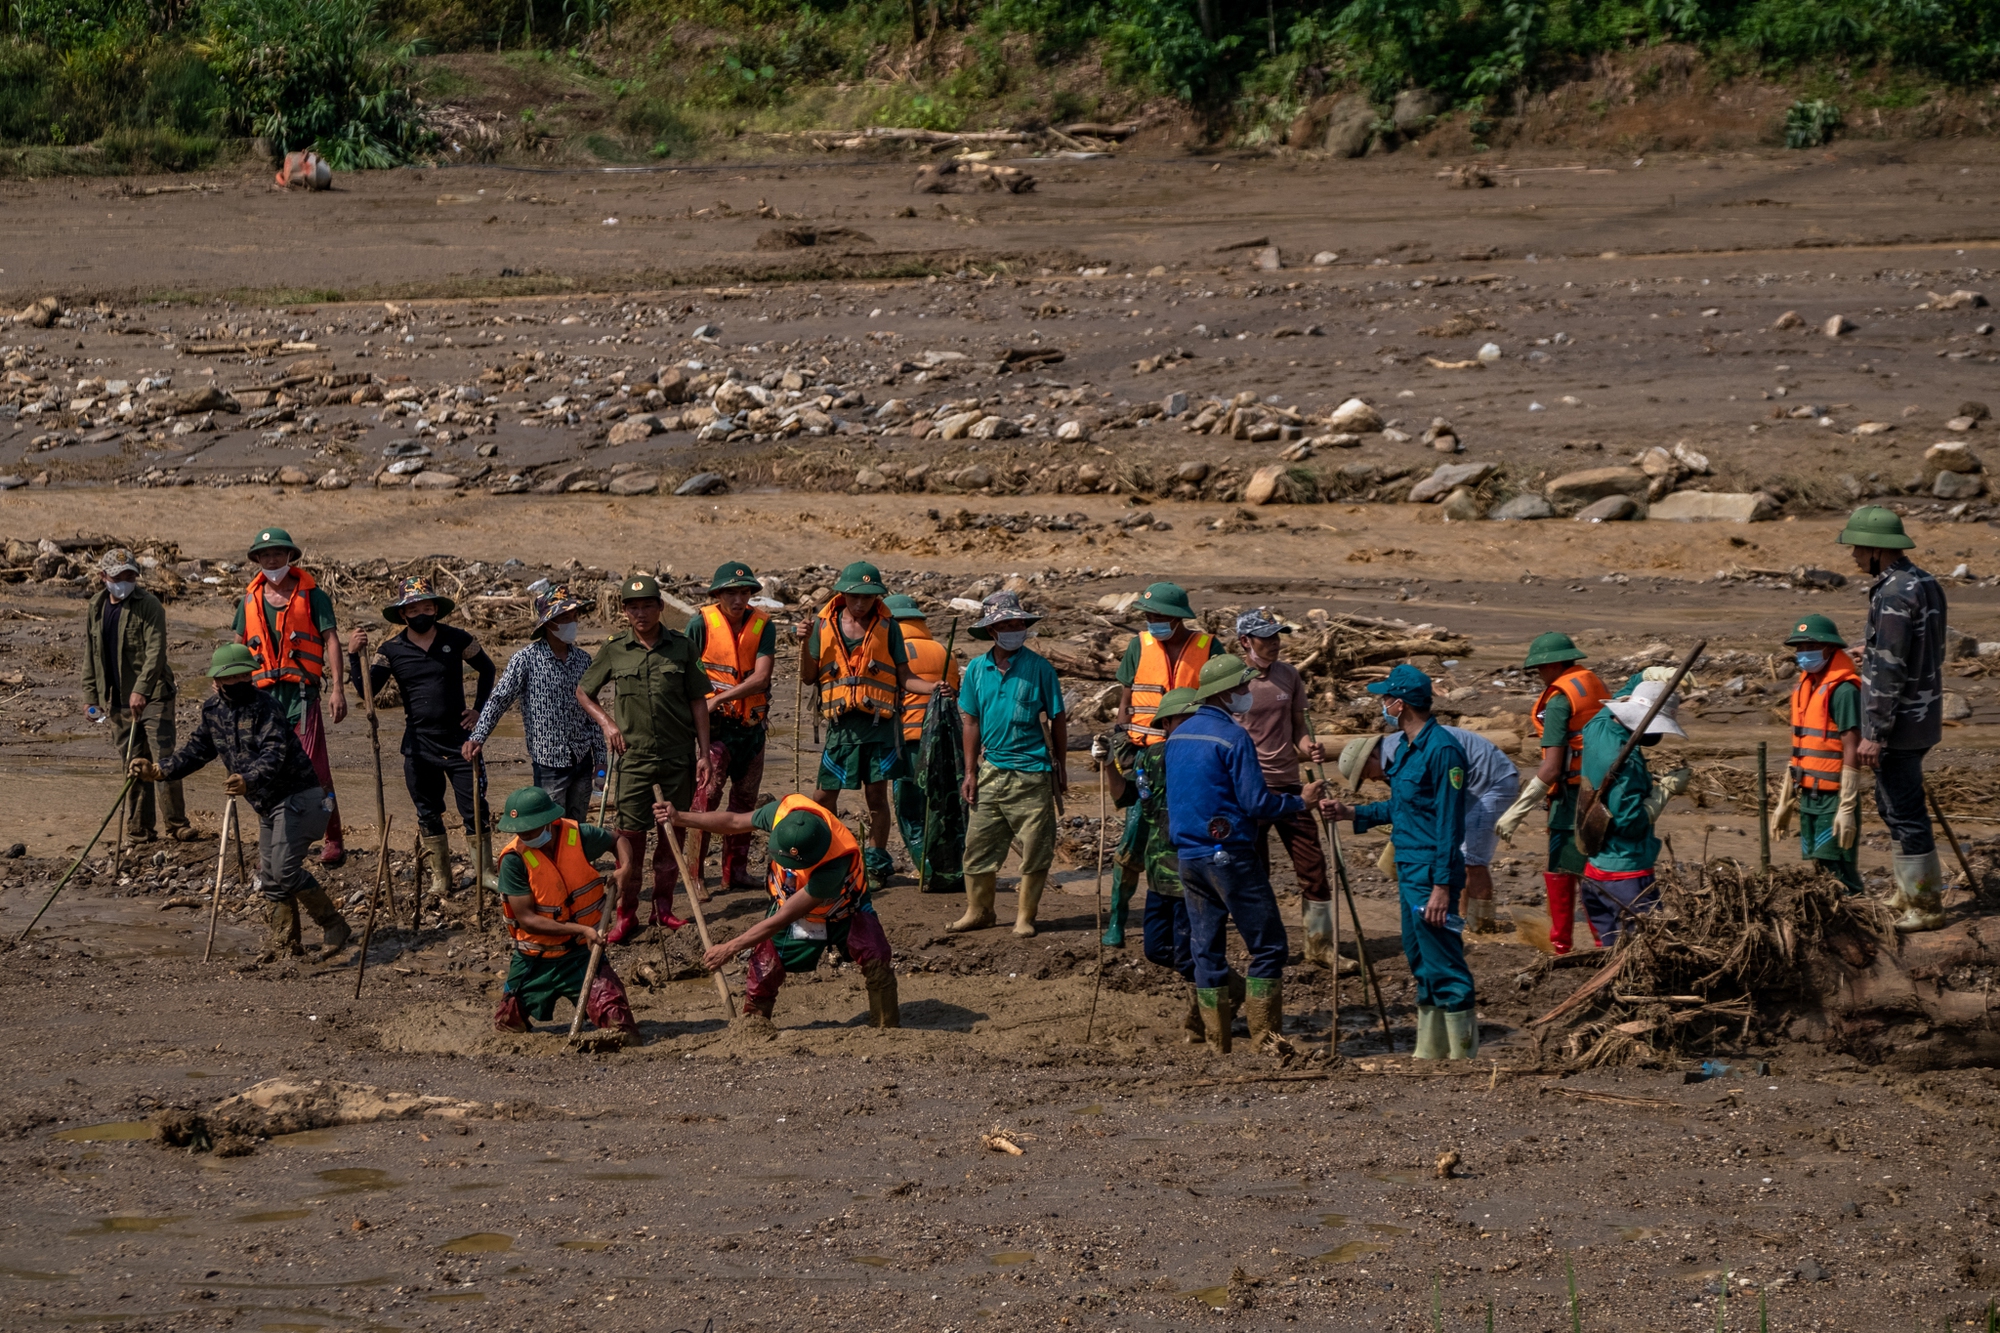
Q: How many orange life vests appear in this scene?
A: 9